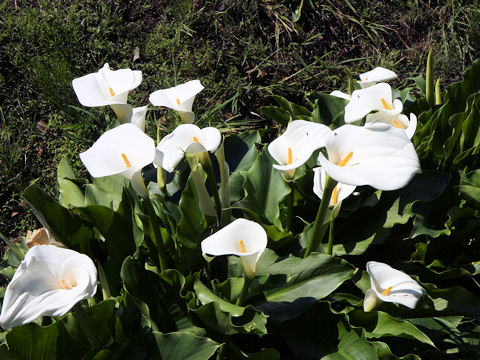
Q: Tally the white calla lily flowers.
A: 13